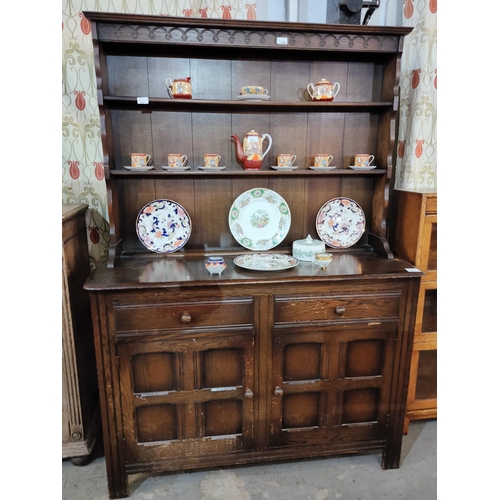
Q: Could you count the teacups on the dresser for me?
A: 7